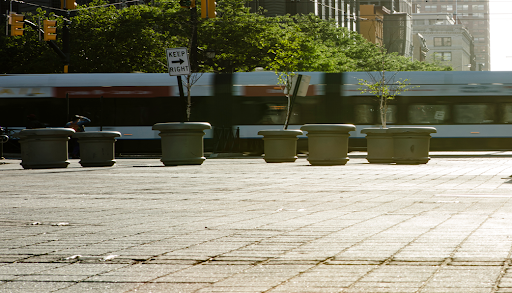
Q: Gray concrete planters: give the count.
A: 7